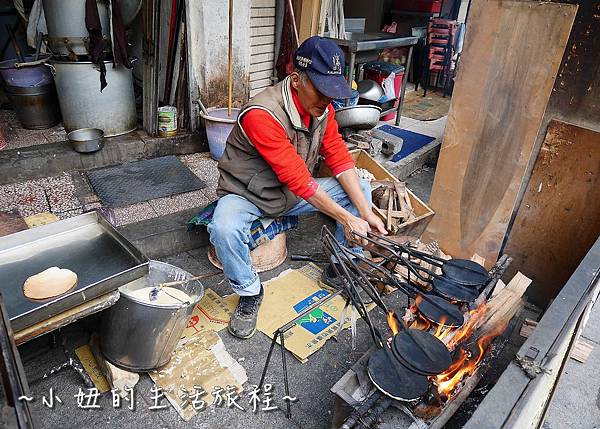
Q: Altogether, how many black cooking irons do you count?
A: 5